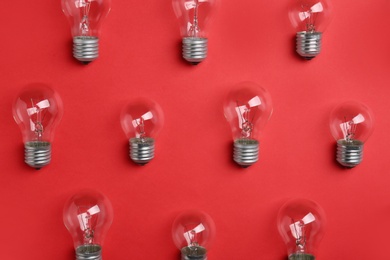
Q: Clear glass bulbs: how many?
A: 10